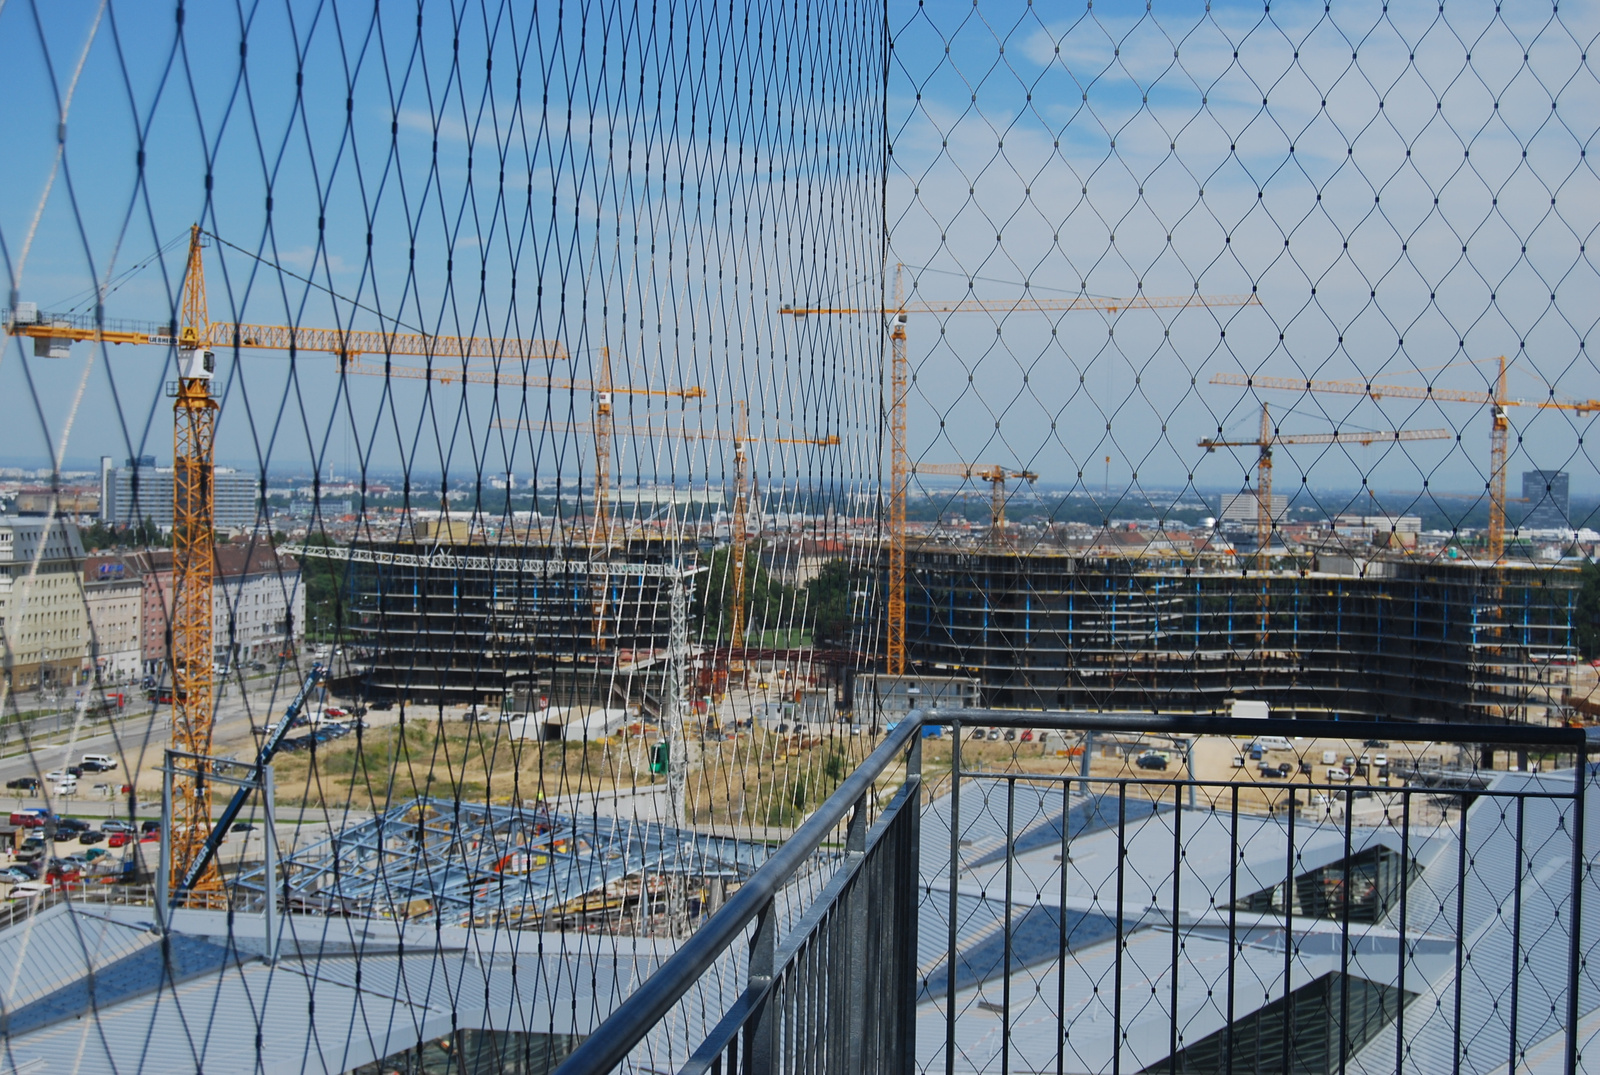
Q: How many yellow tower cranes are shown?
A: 7